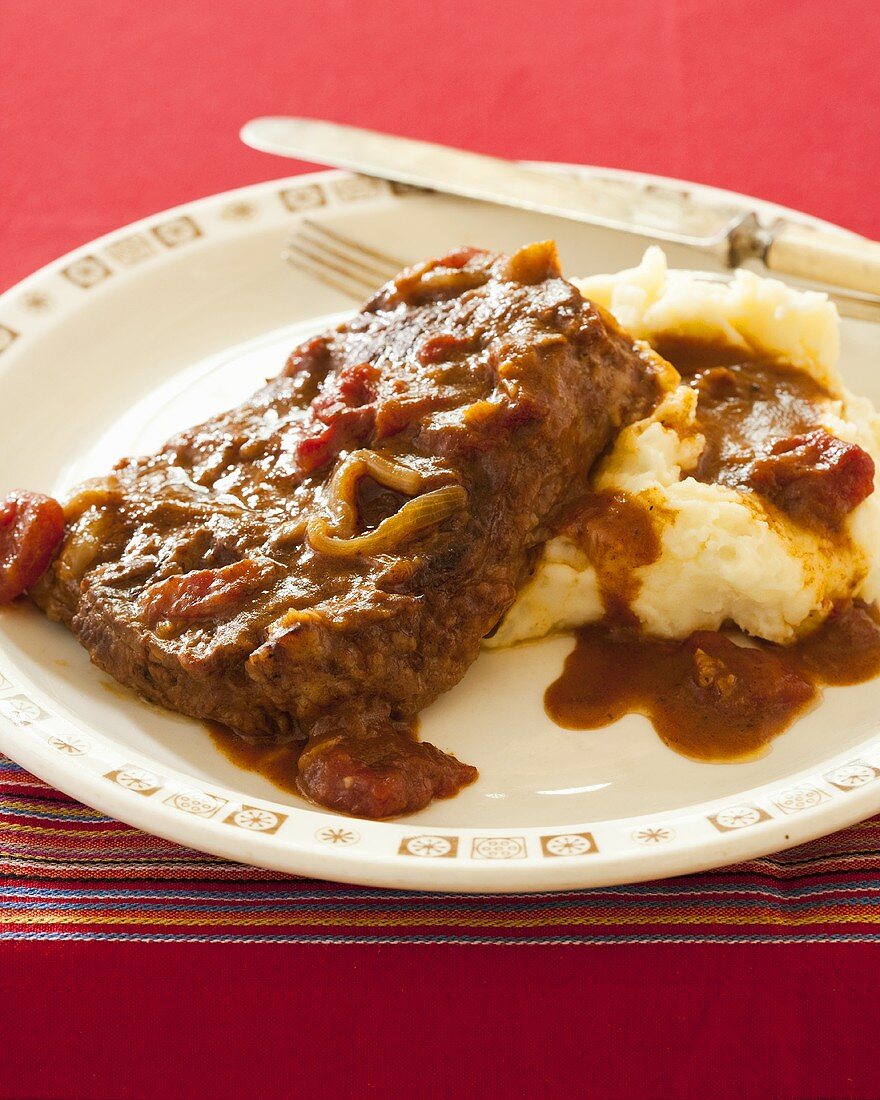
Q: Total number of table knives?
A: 1